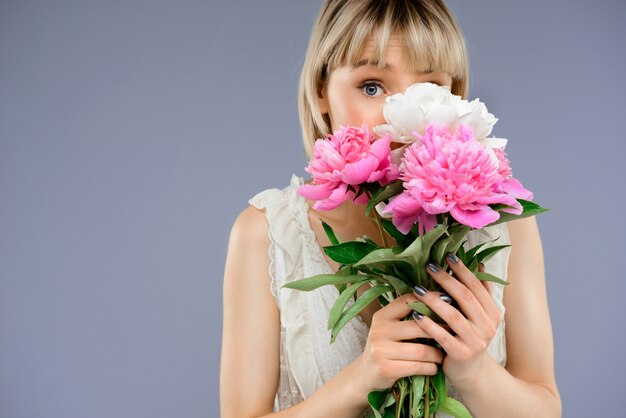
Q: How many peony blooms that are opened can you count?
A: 3